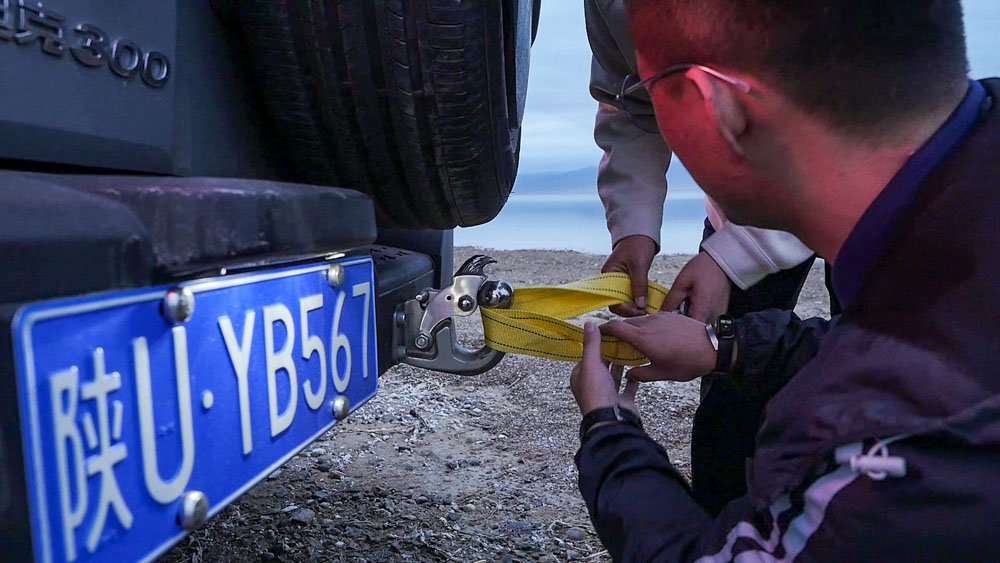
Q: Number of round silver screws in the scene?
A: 4